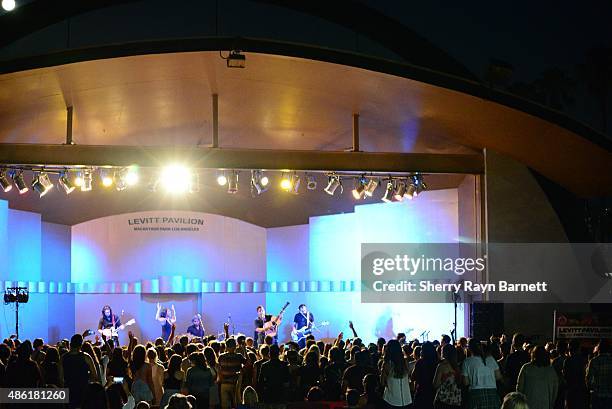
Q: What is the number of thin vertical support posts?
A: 3